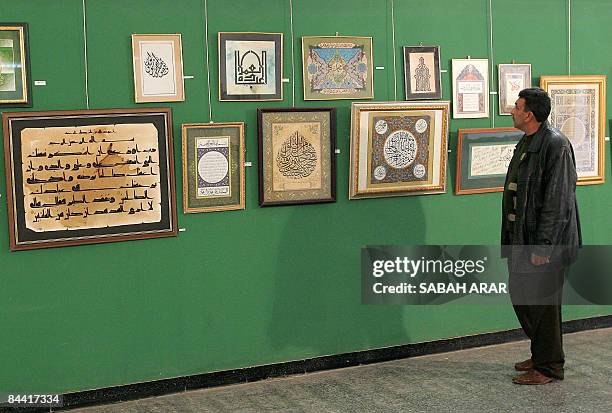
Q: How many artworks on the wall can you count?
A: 13